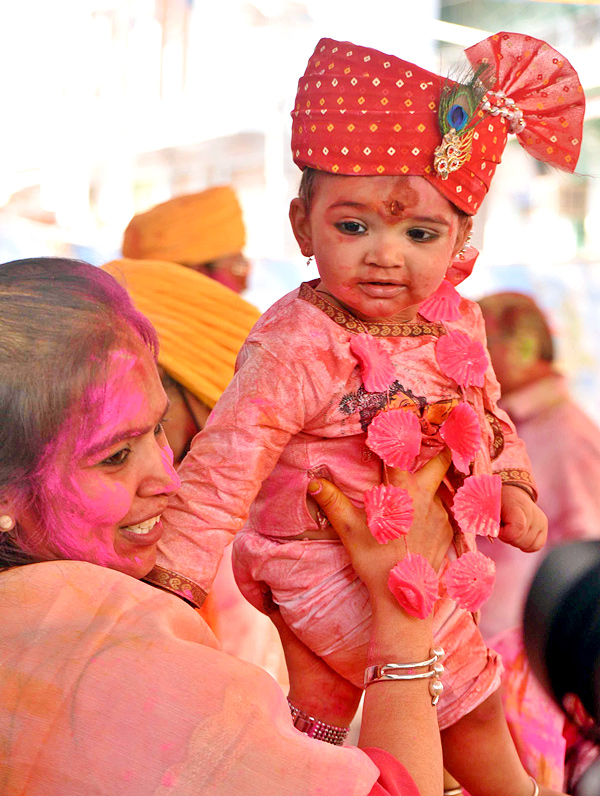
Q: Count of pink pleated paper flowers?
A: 9